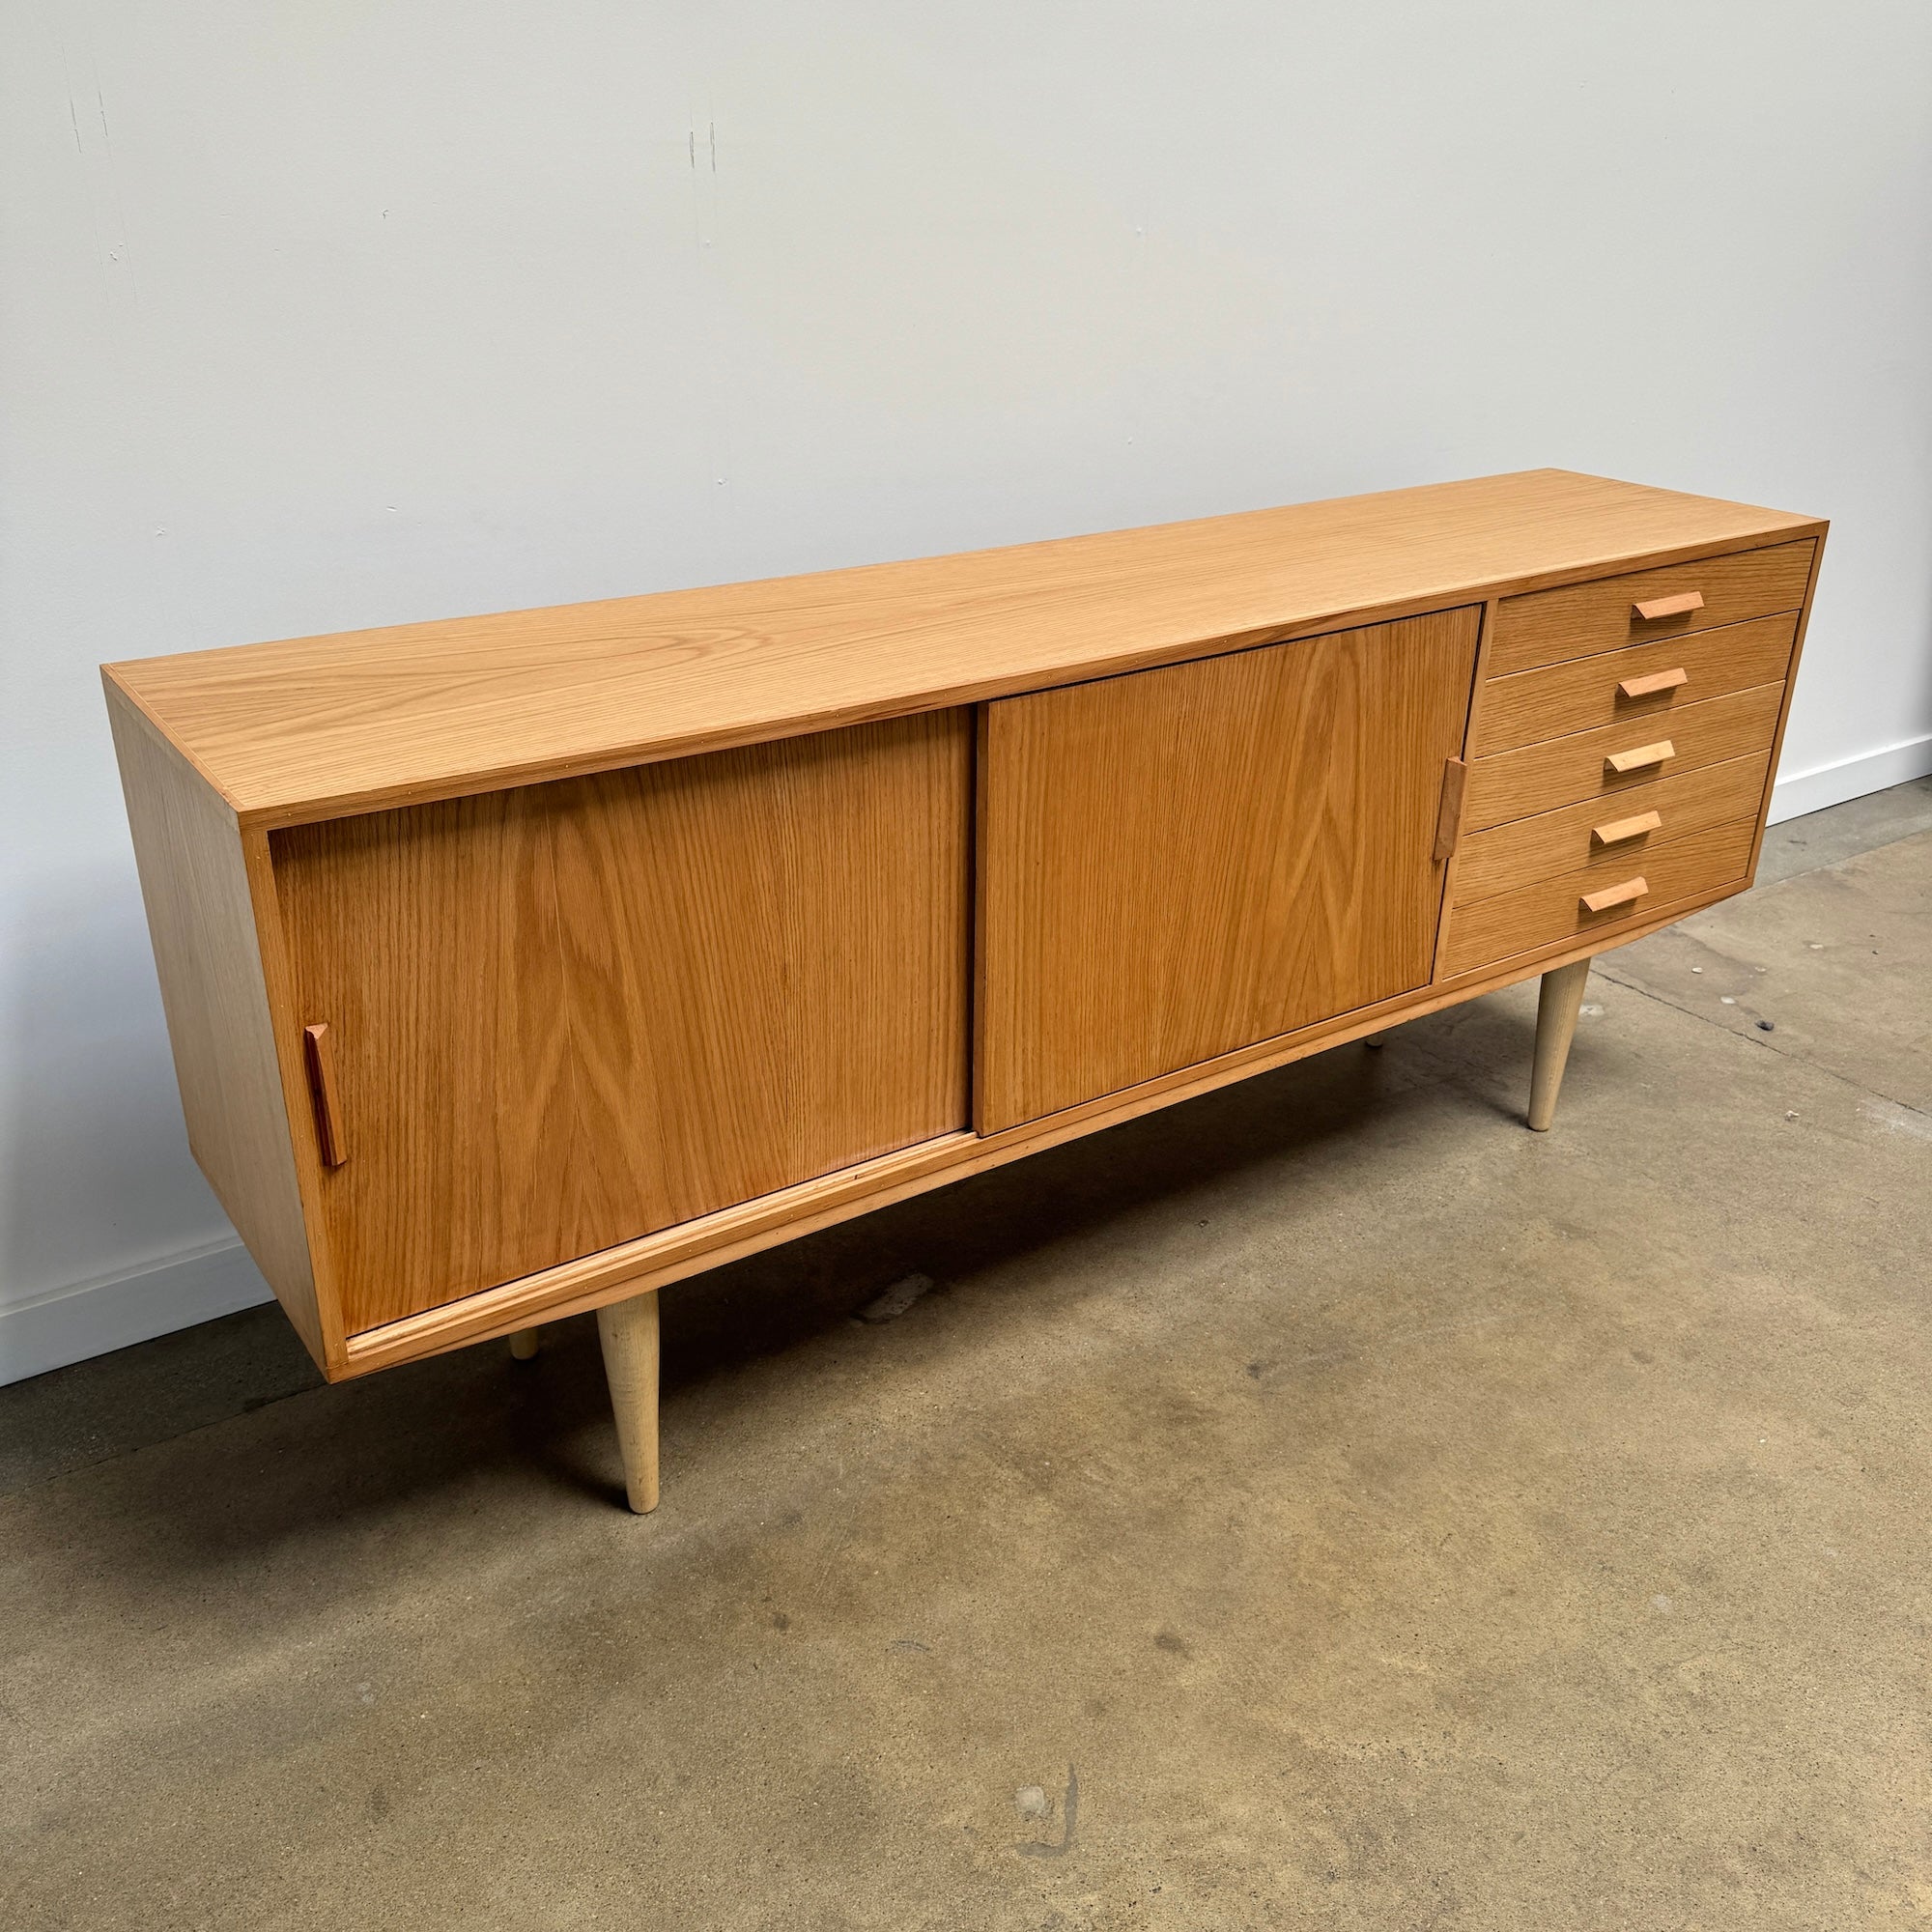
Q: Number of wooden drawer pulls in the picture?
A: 5